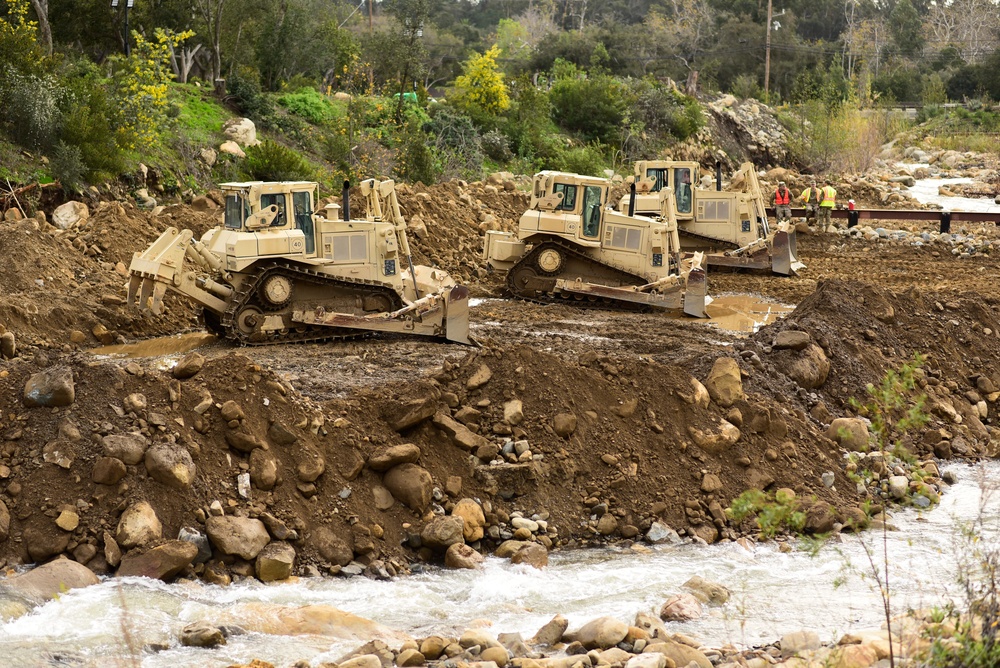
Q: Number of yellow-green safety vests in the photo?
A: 2